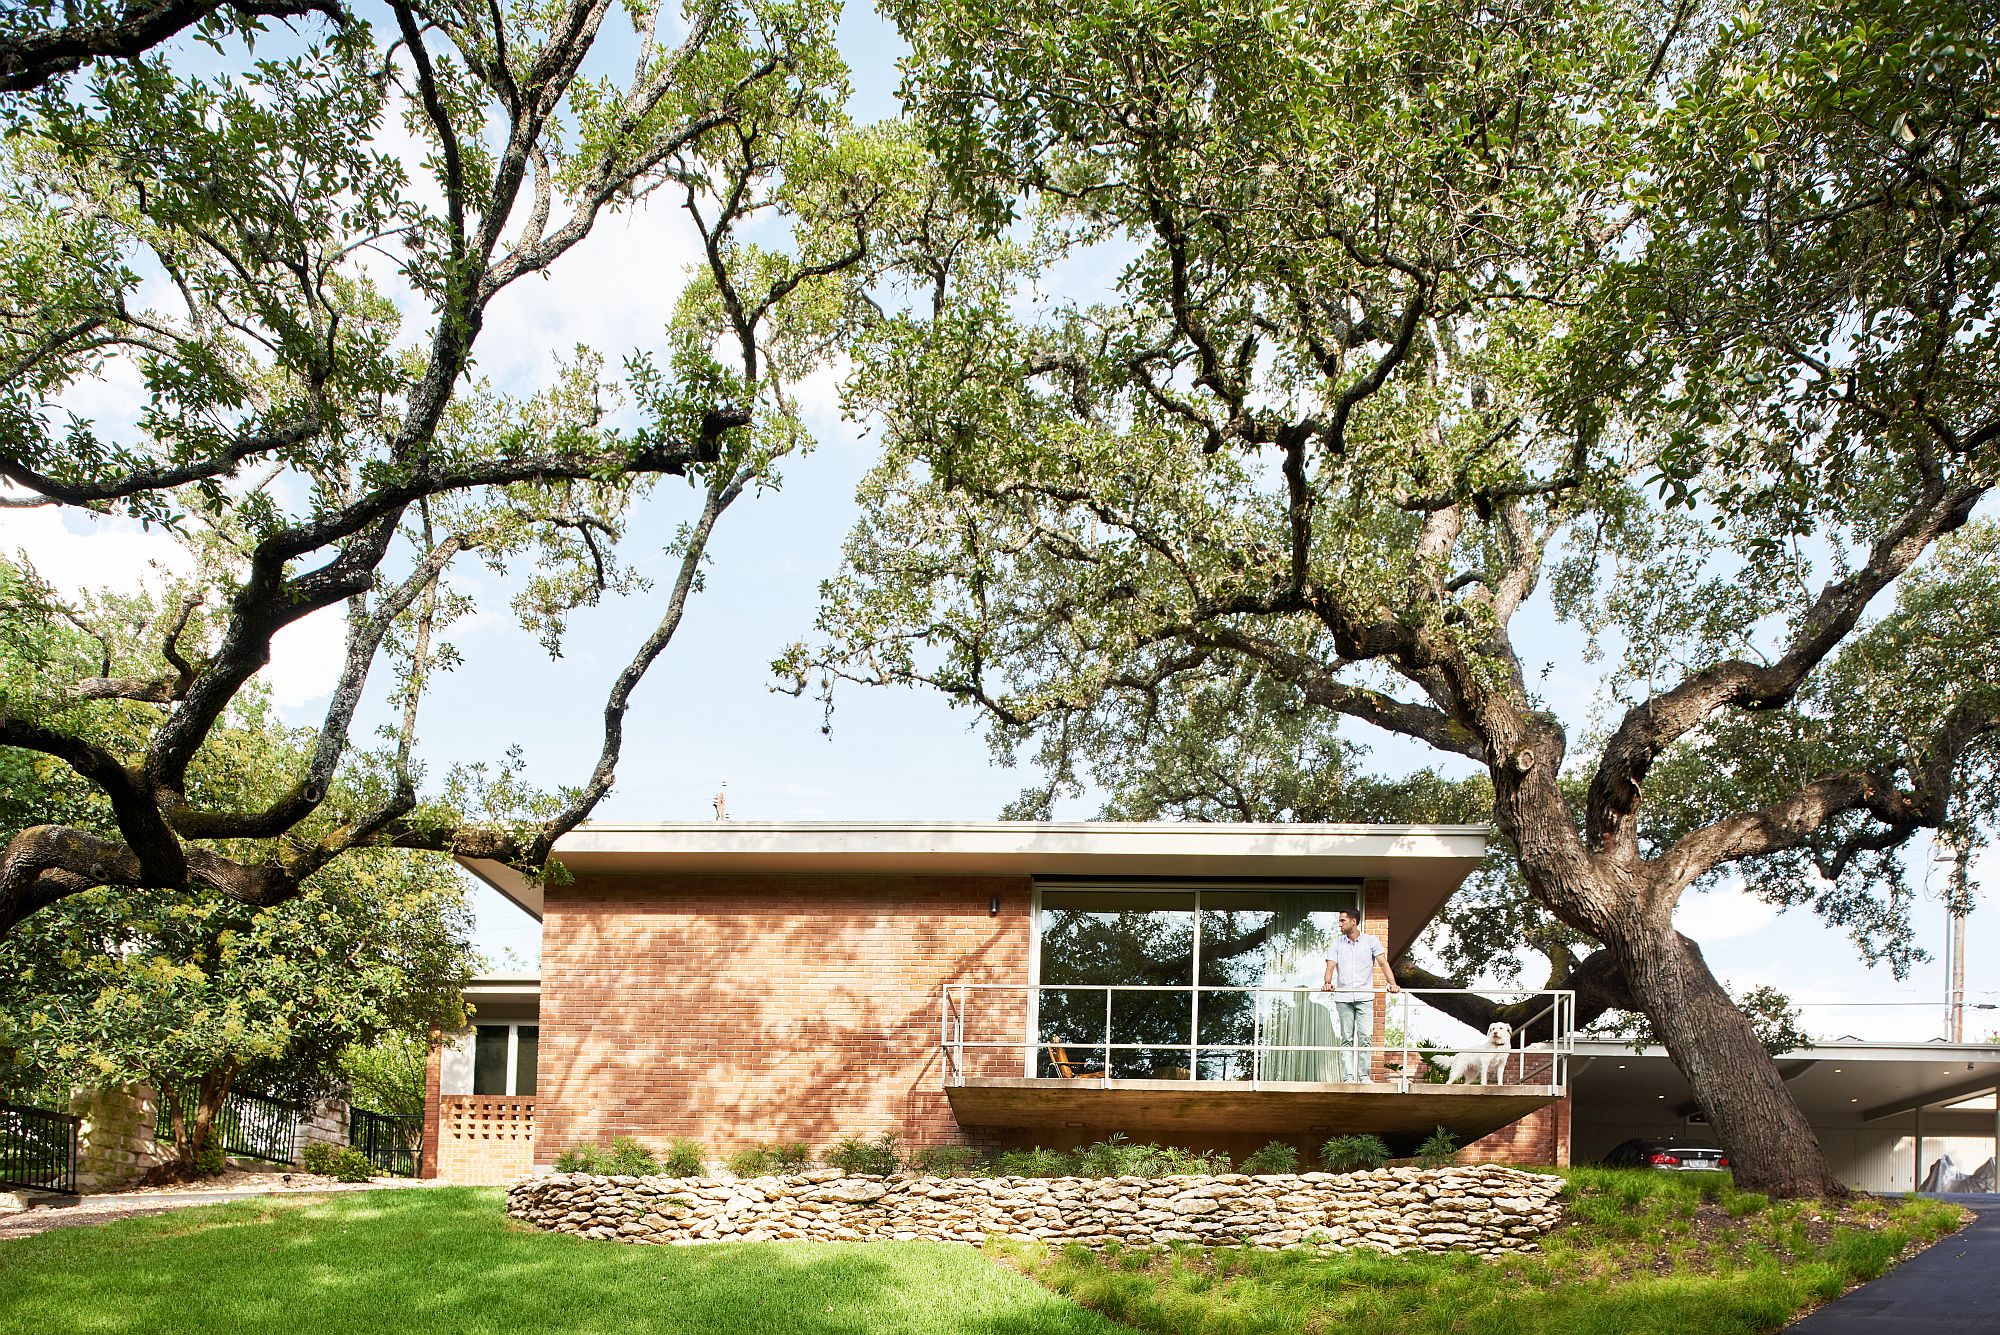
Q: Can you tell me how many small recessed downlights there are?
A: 5